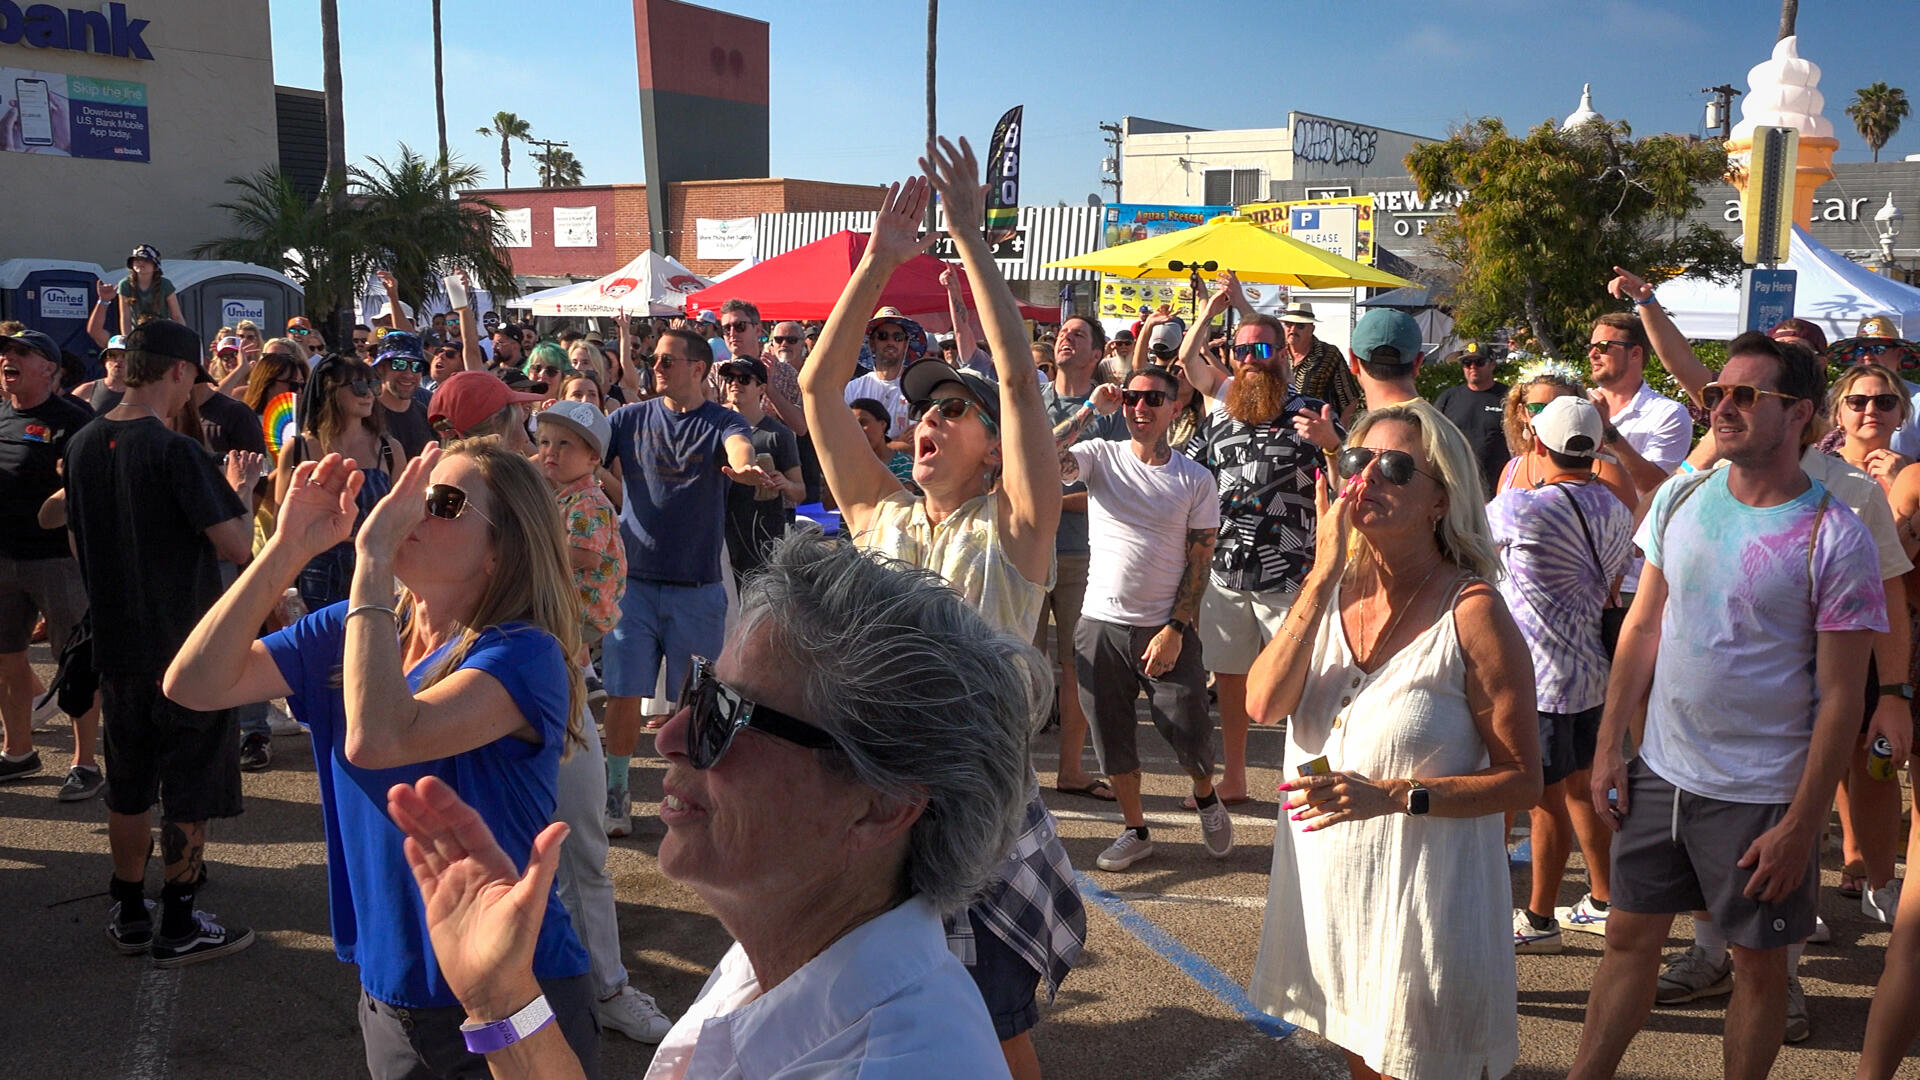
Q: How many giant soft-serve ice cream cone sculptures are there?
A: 1